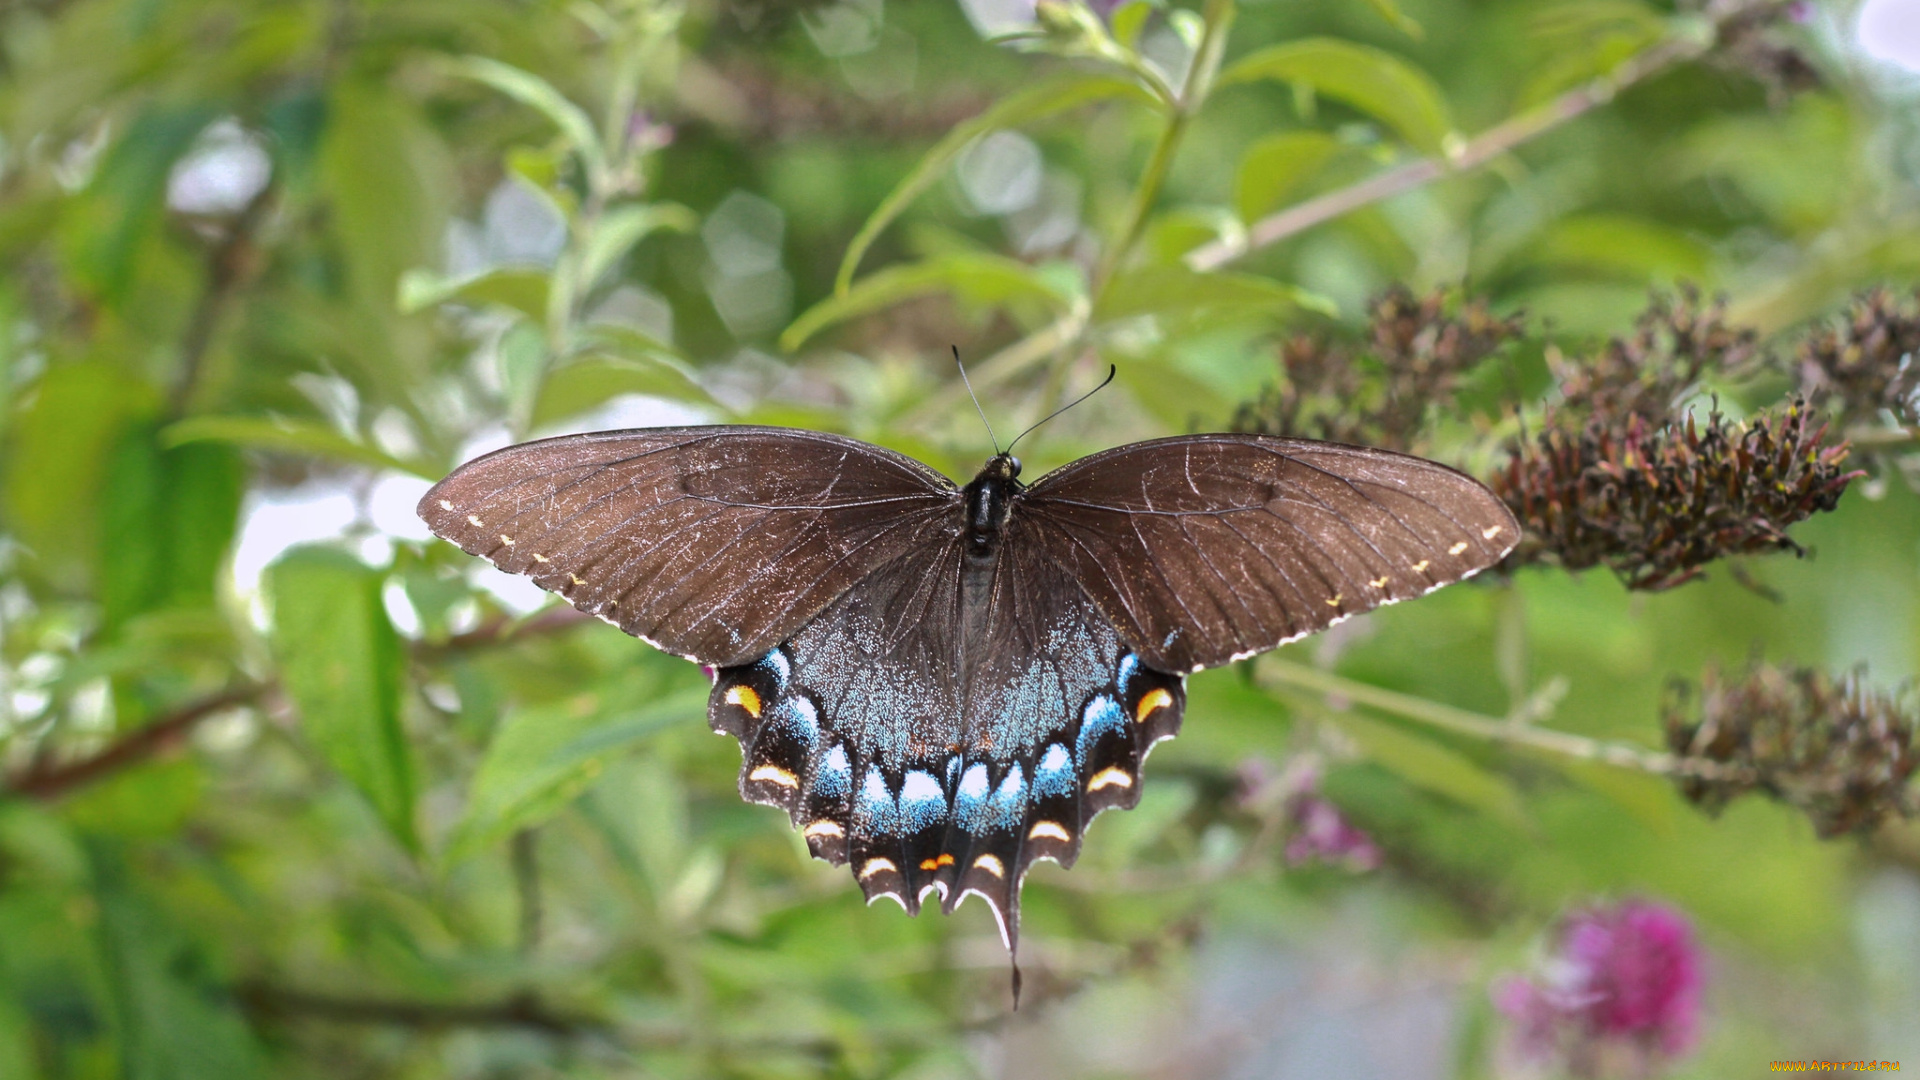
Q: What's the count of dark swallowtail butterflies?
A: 1